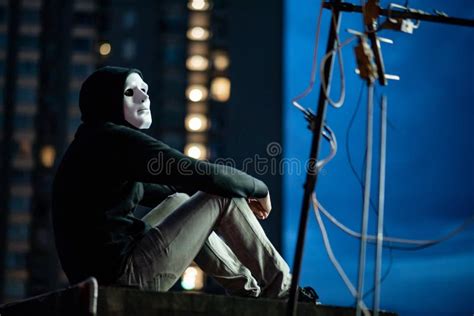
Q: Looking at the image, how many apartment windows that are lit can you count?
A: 11